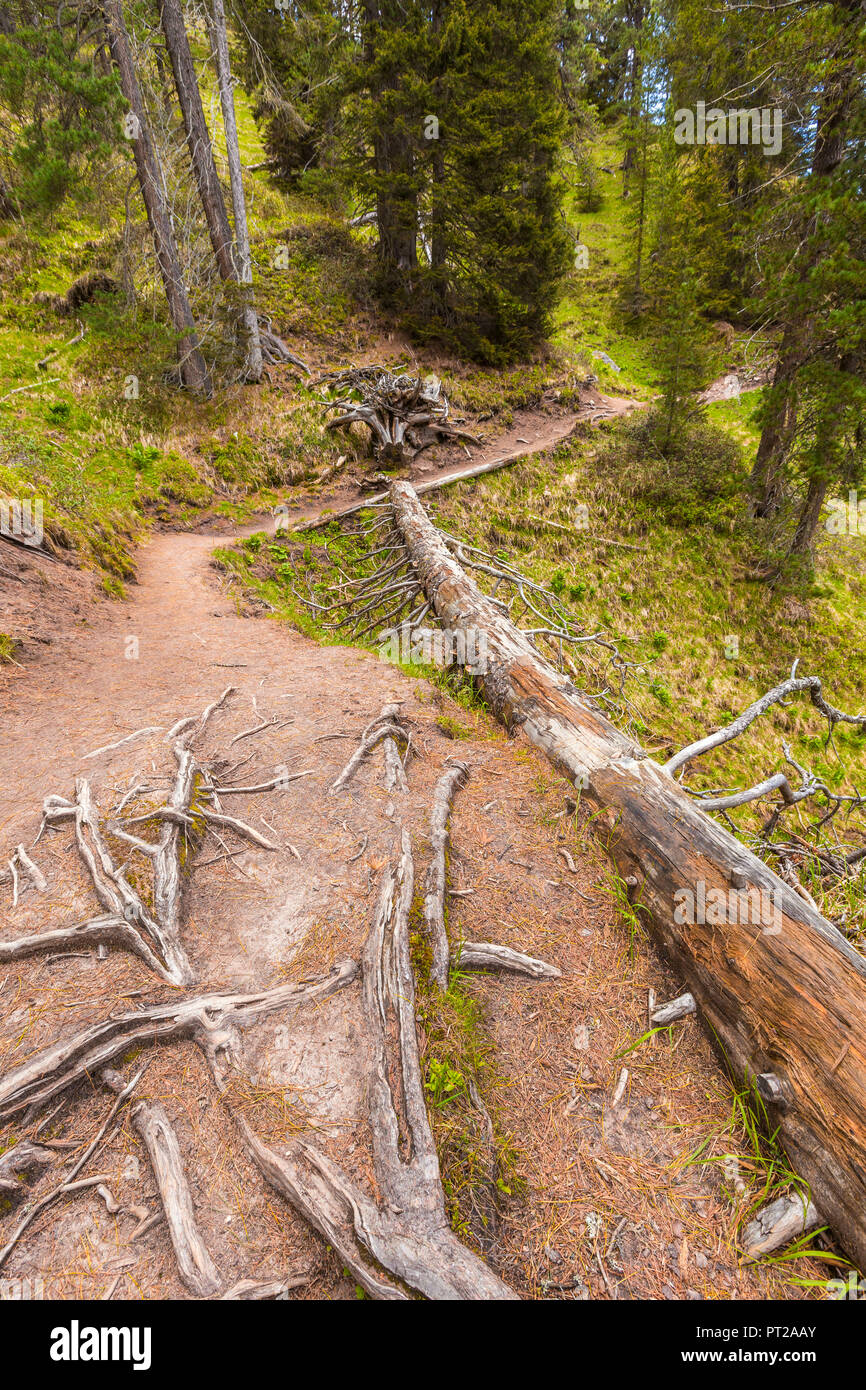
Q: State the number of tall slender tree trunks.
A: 3